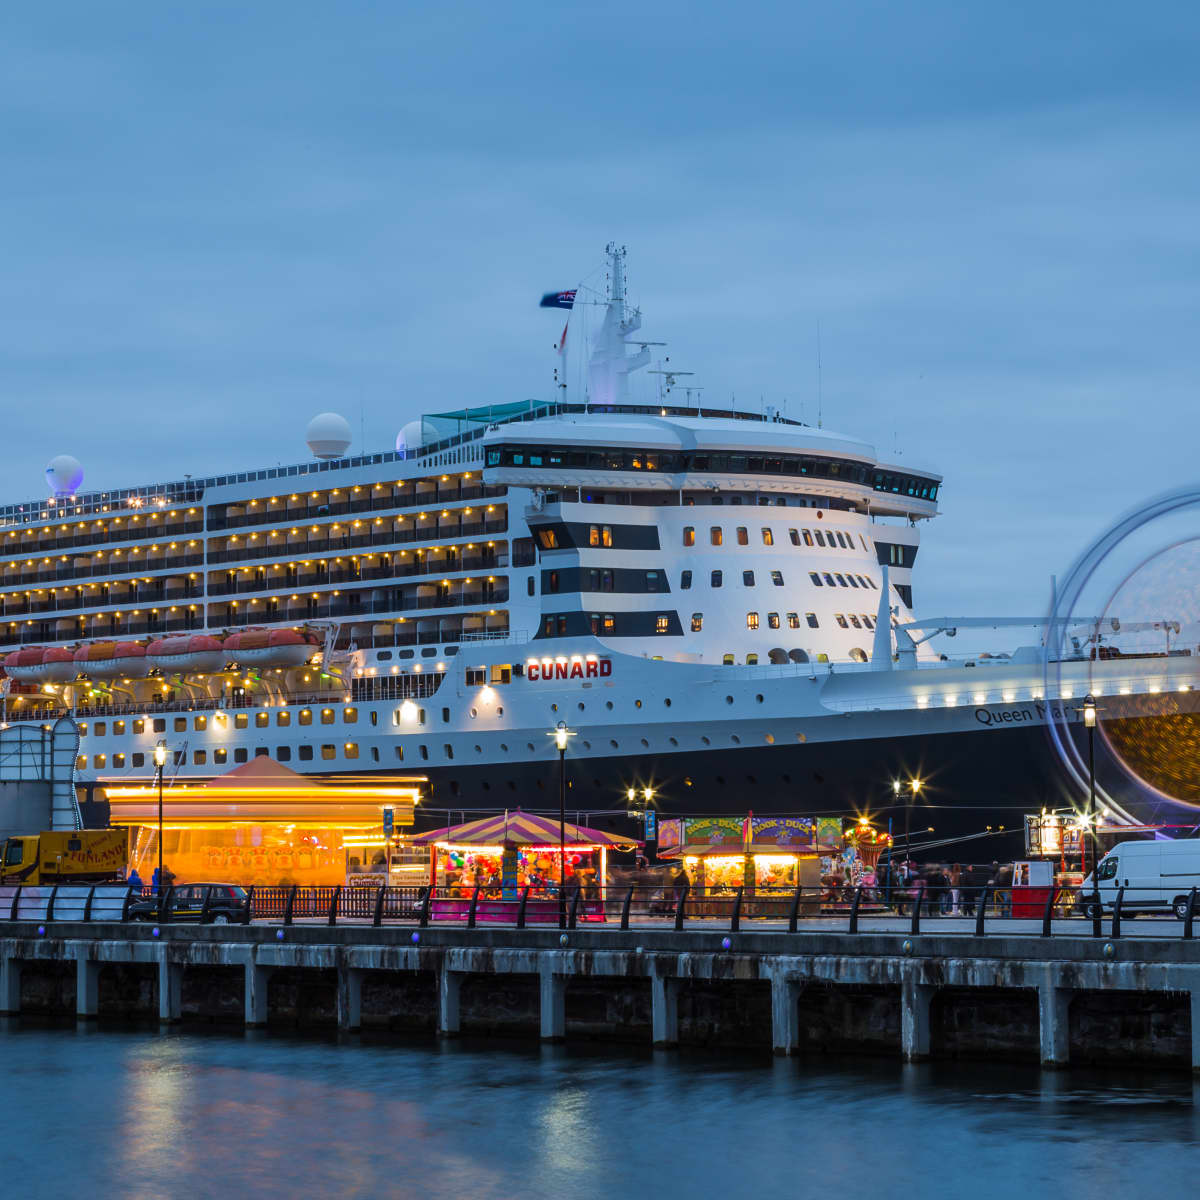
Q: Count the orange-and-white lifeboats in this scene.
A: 4